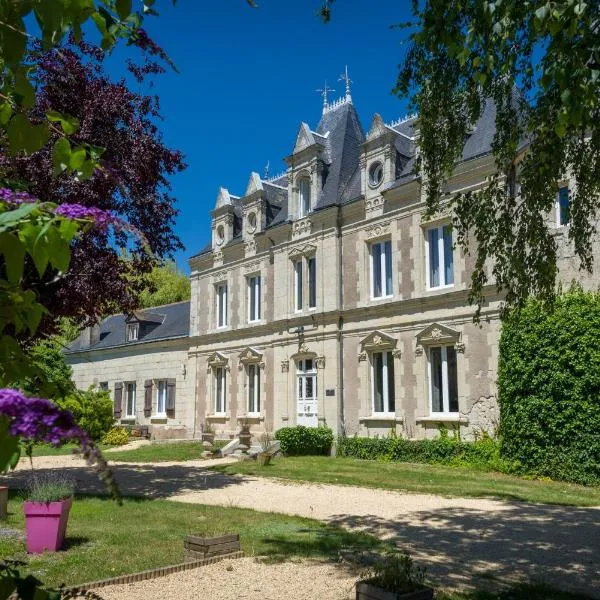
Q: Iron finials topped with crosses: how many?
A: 2